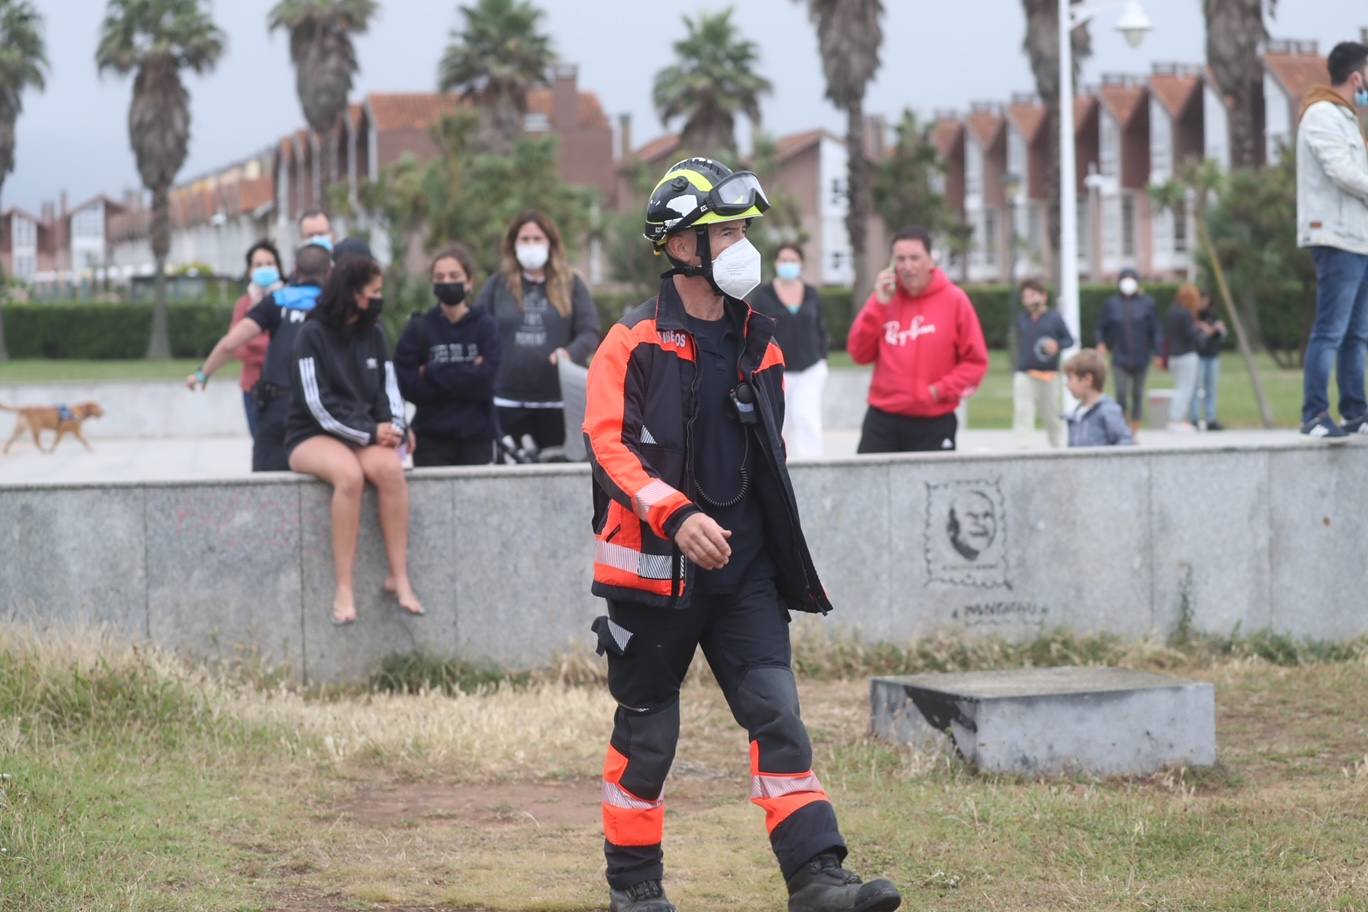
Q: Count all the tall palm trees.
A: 8